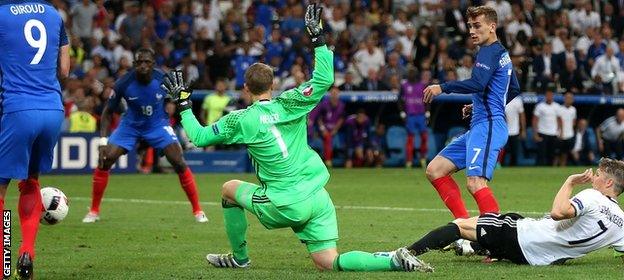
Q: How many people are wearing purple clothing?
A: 4